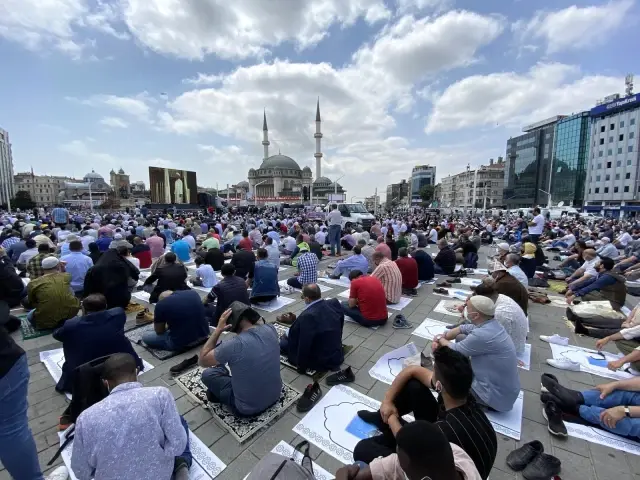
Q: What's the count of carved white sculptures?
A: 0